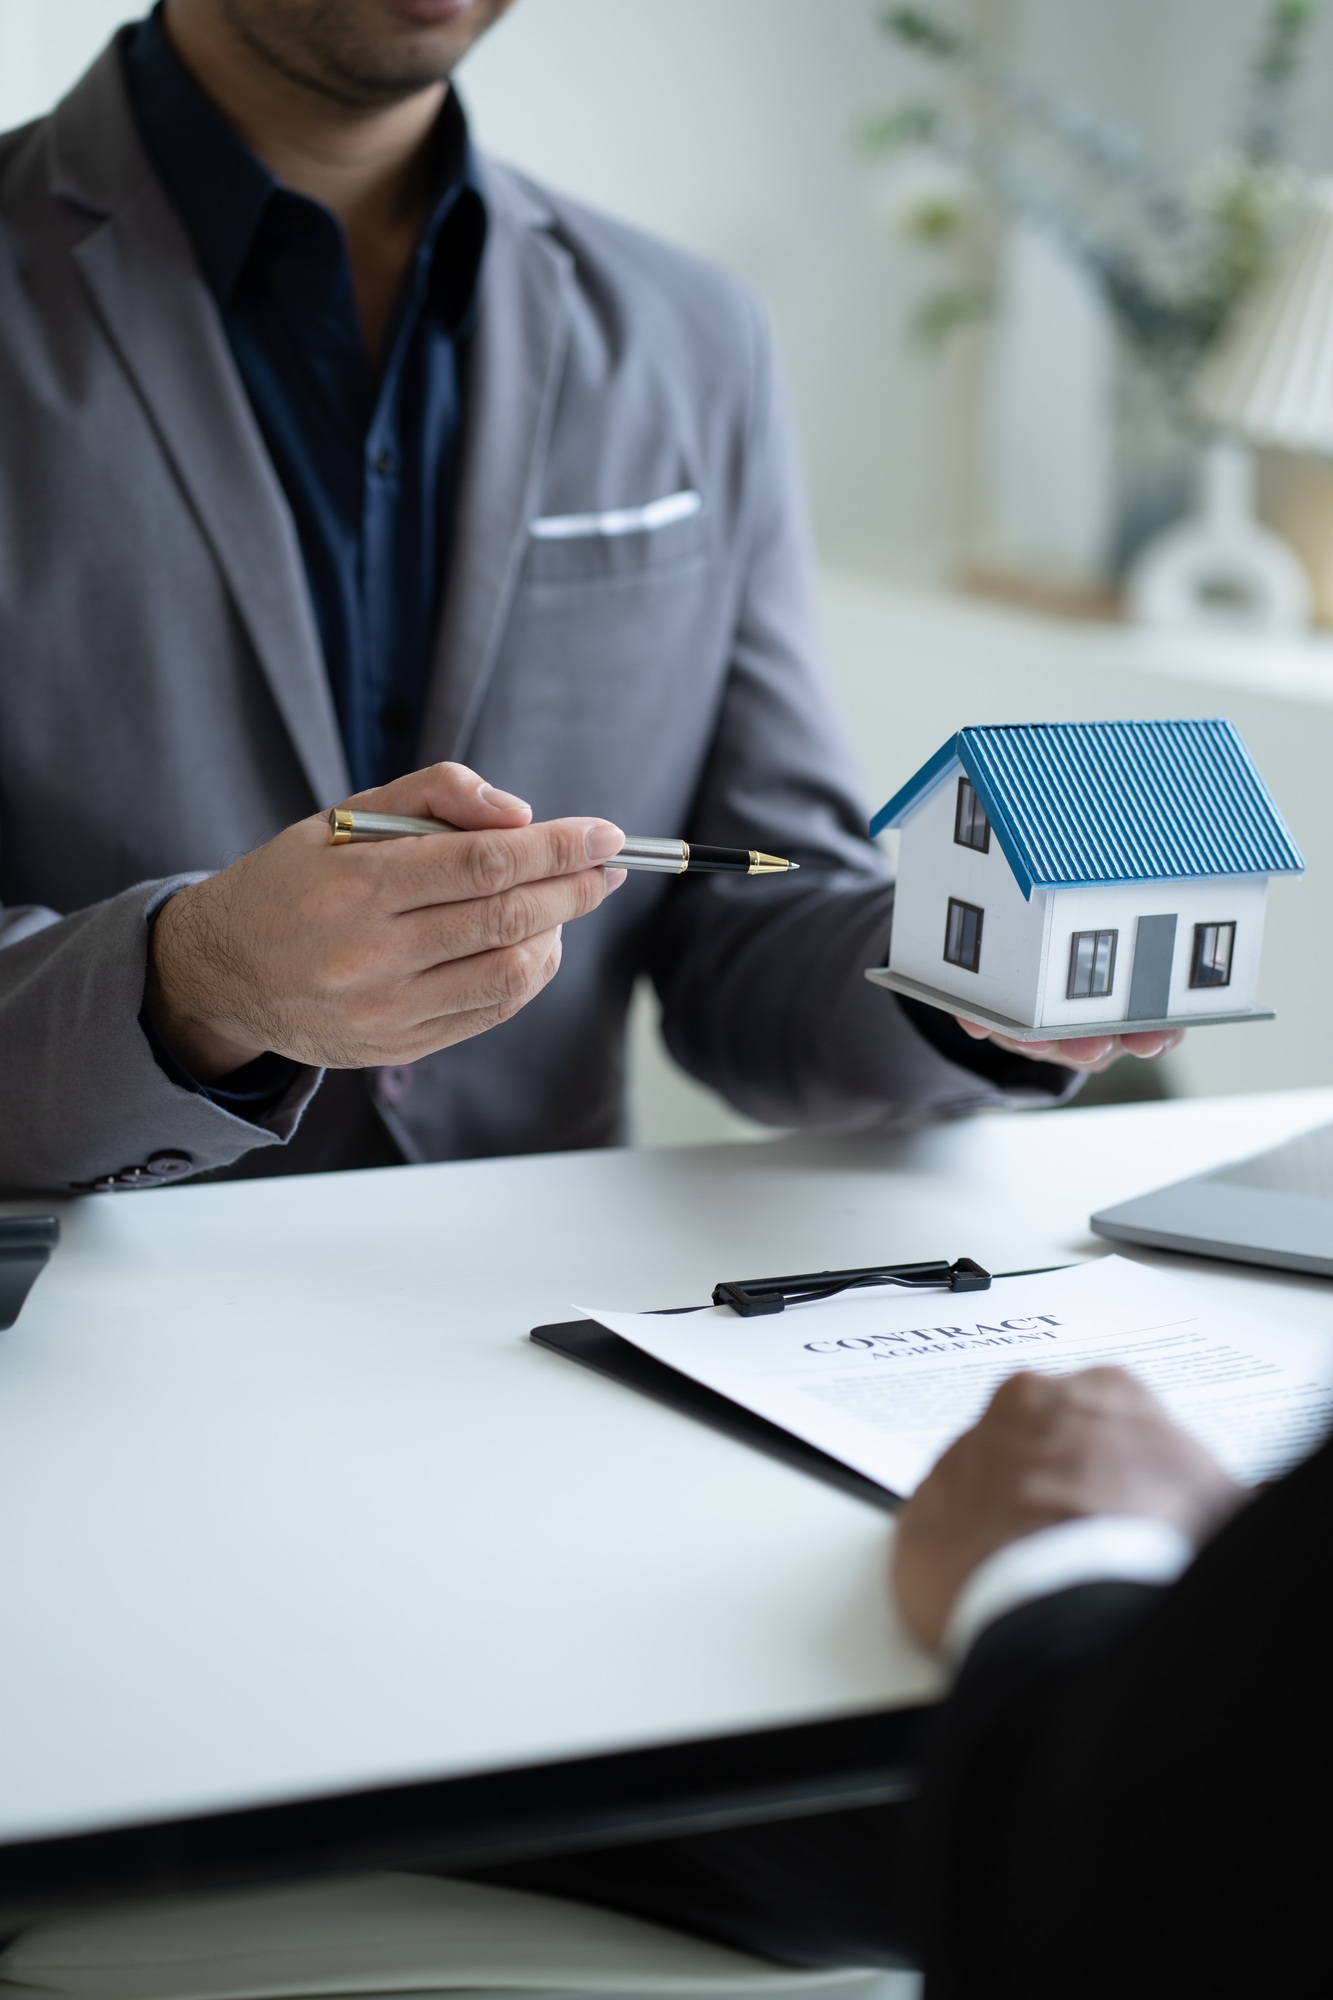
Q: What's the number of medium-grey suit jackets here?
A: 1